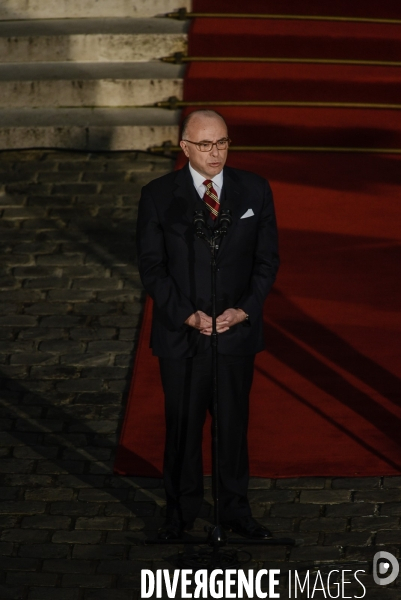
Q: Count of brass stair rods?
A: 4